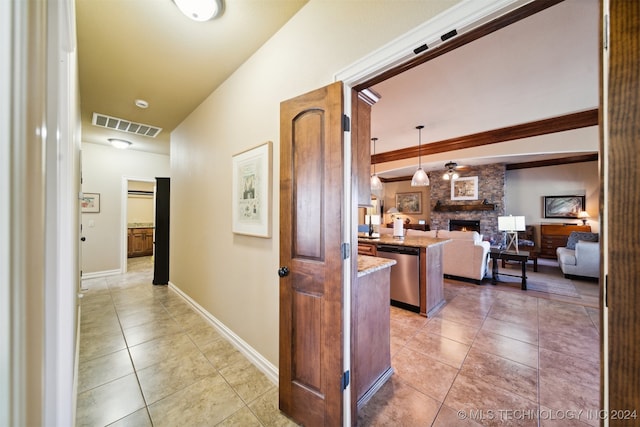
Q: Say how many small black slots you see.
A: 2